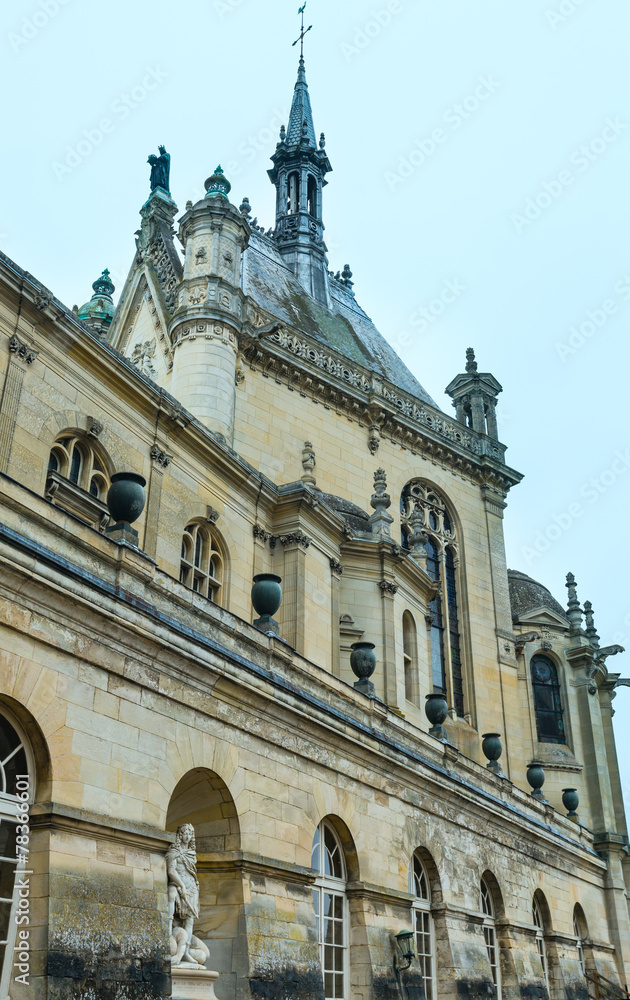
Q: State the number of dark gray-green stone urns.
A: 7